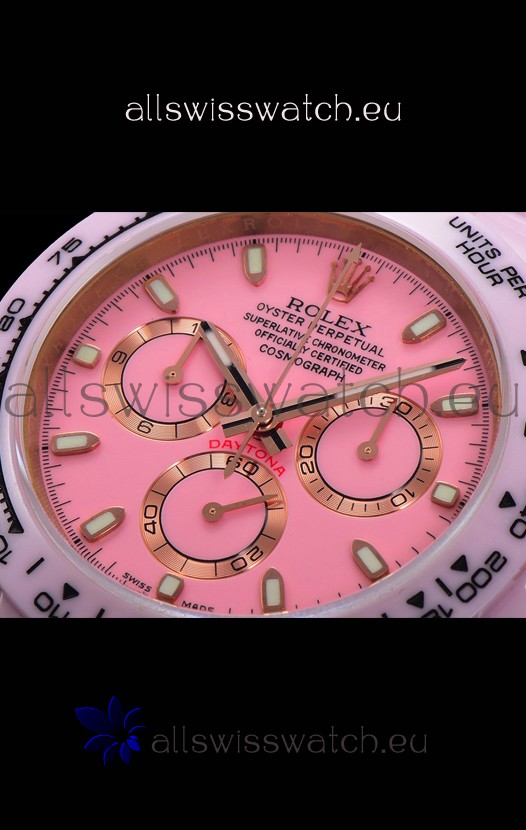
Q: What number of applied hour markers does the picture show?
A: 11